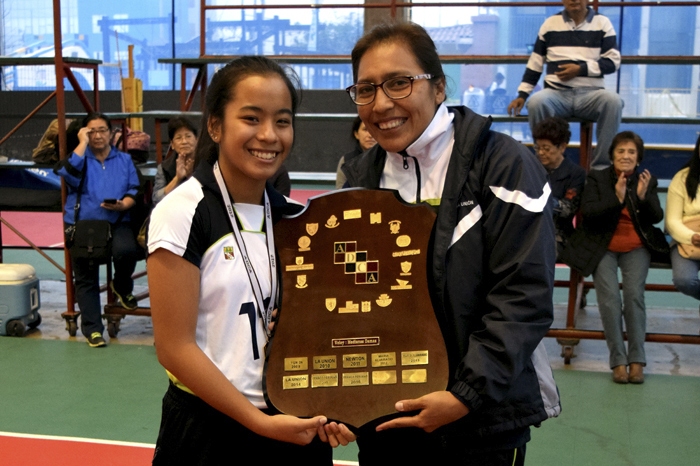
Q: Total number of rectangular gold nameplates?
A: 10